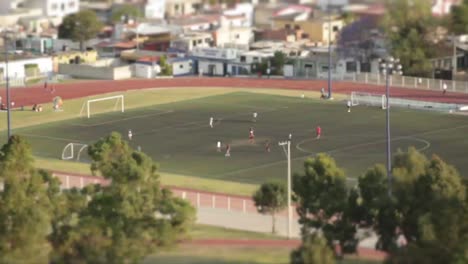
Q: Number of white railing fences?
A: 2